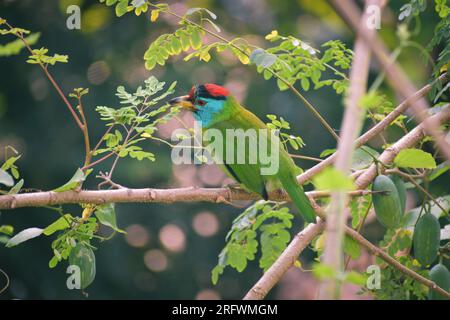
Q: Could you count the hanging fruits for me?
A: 5